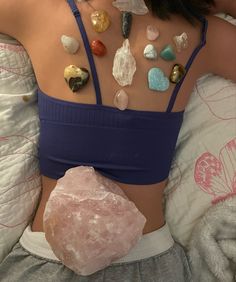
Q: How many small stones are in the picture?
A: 14